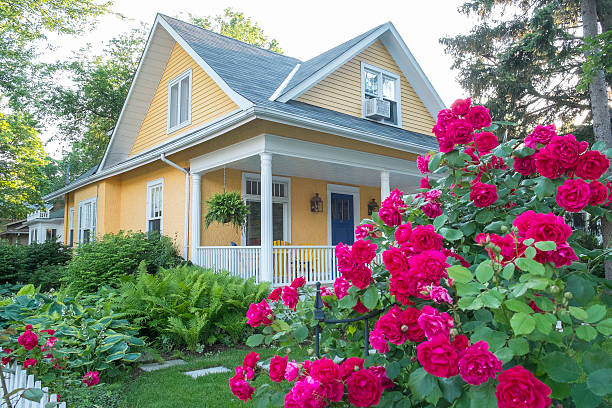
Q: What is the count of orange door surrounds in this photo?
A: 0